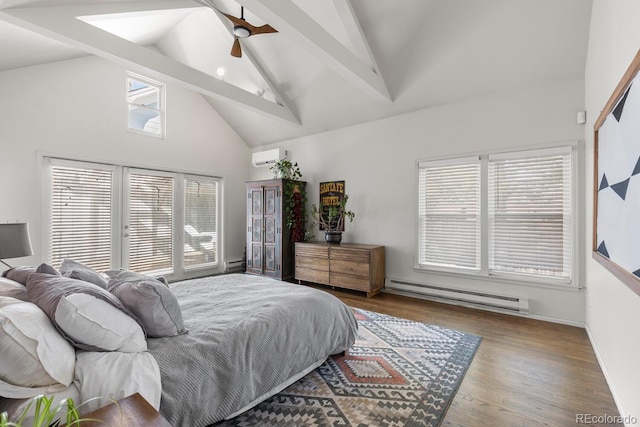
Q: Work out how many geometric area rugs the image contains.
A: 1